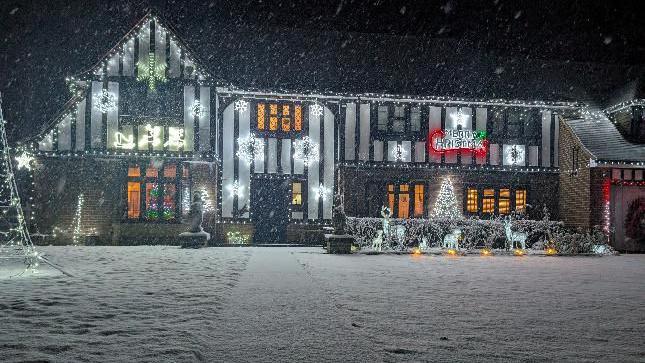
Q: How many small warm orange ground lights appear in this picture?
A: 5